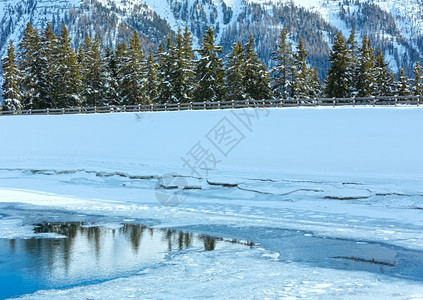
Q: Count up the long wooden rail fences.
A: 1